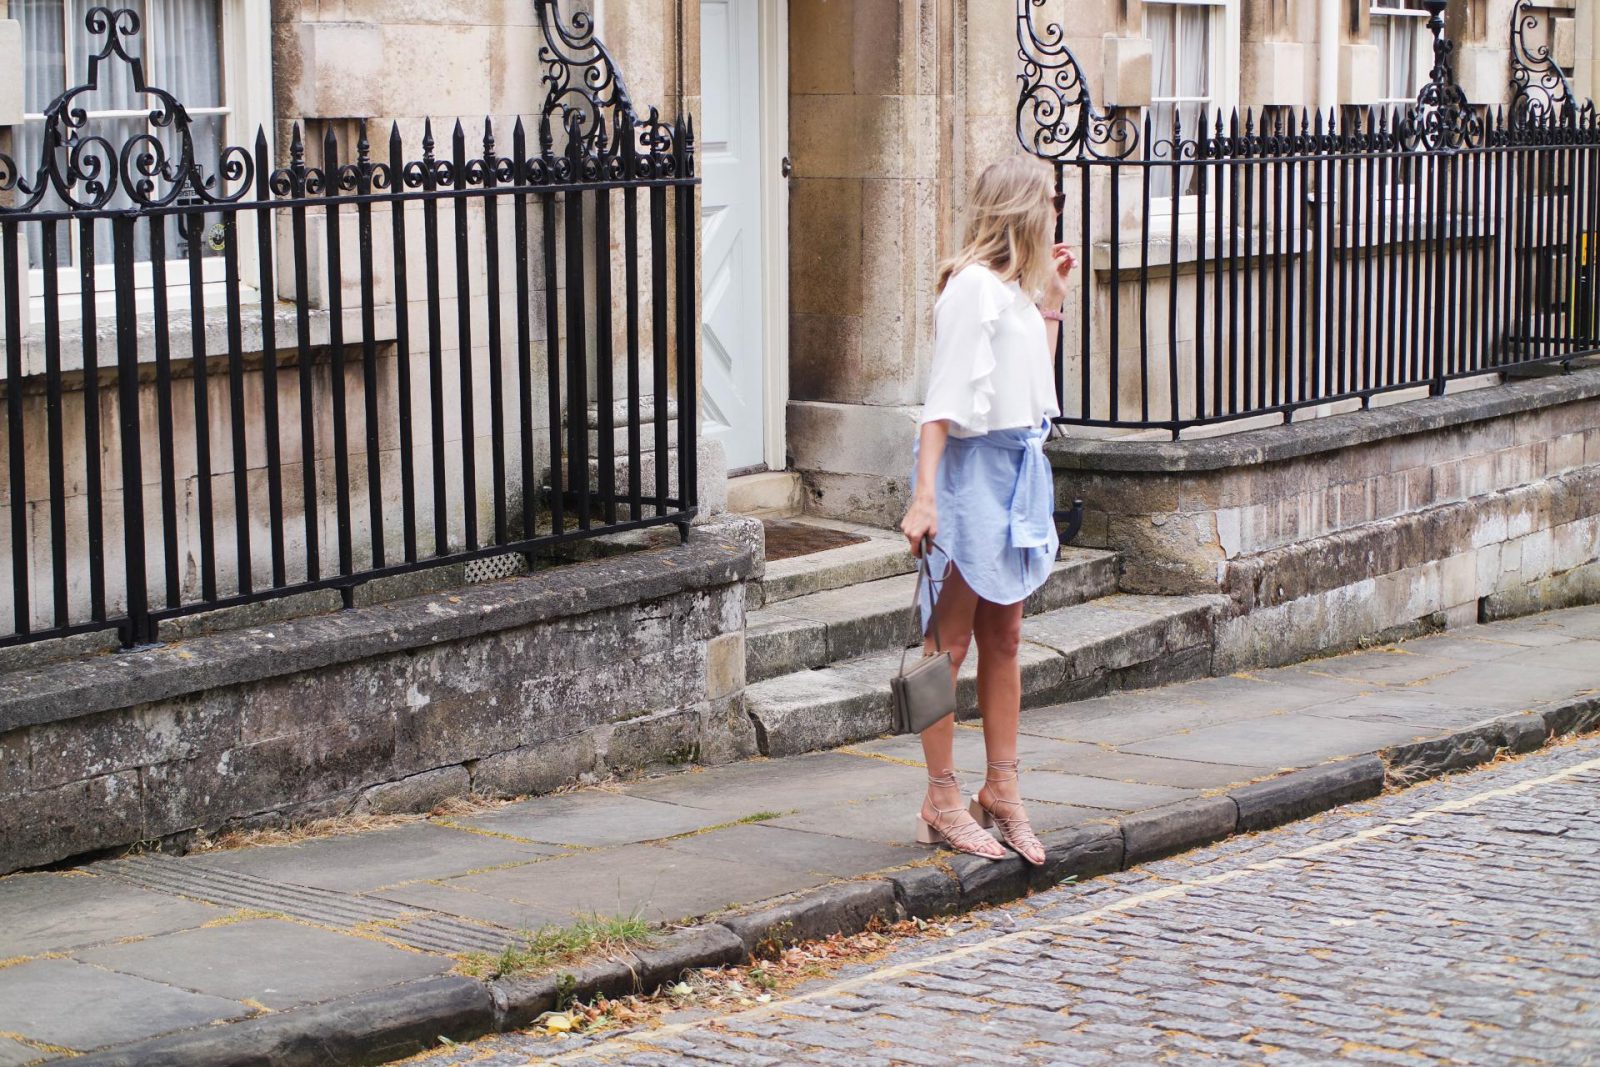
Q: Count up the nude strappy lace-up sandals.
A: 2